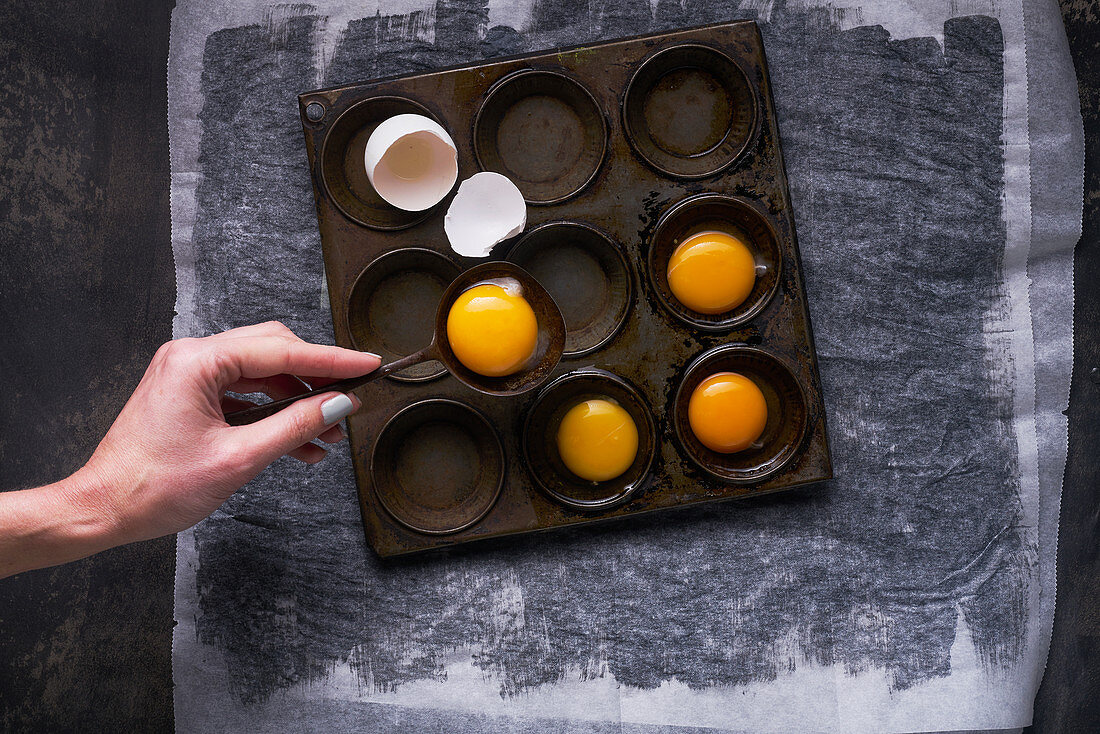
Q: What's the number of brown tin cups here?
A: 9